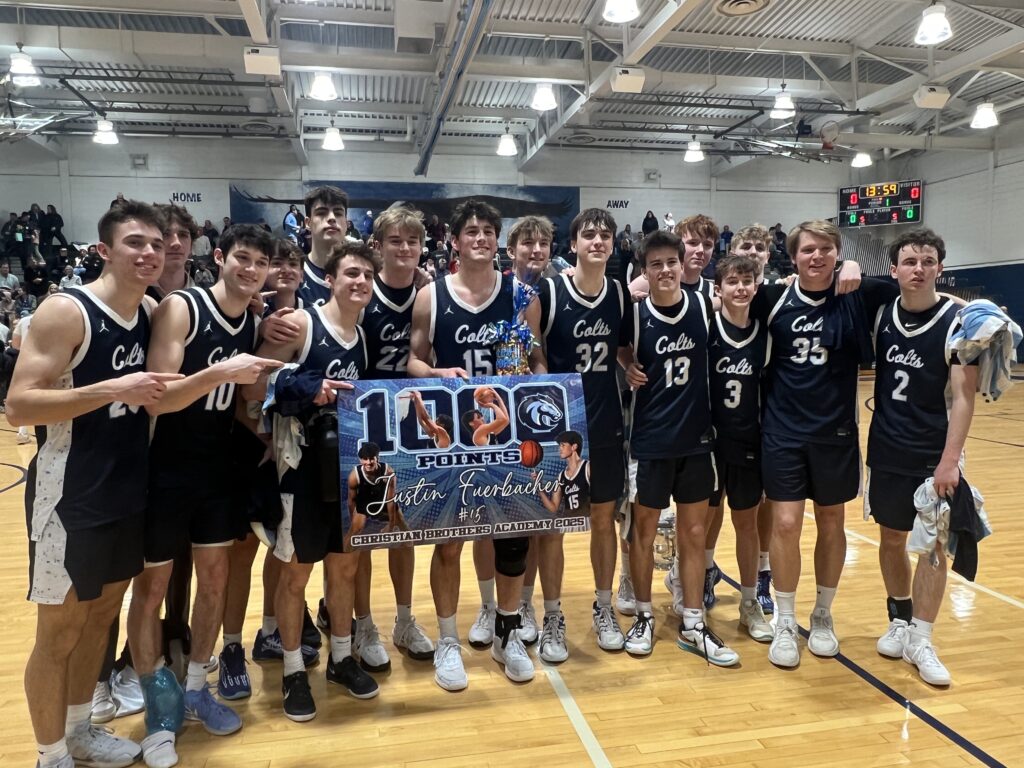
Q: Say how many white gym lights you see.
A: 12